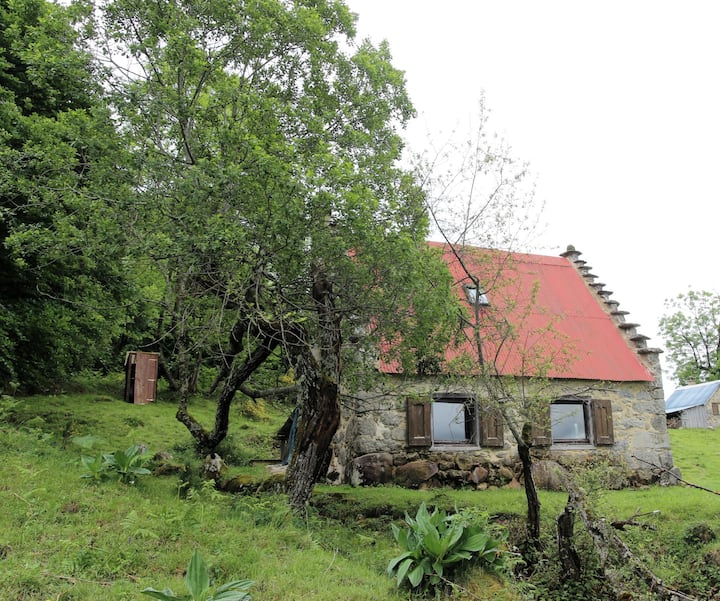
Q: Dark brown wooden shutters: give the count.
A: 4